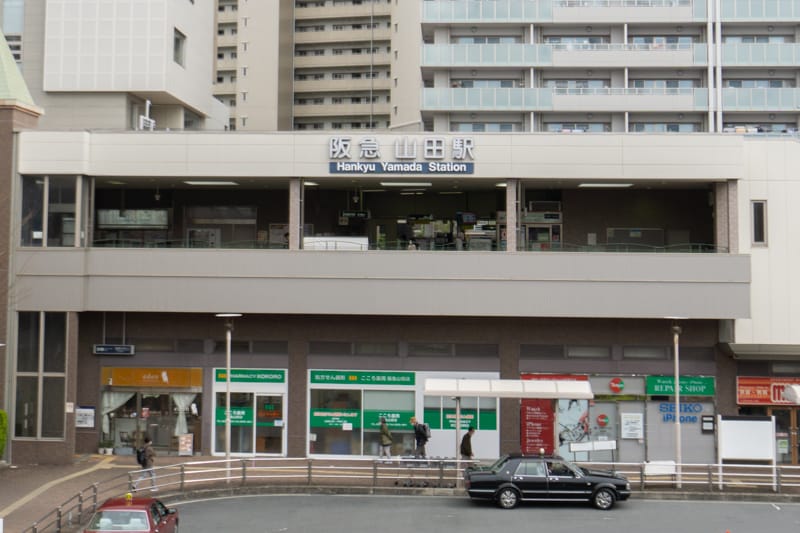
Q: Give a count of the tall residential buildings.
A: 2